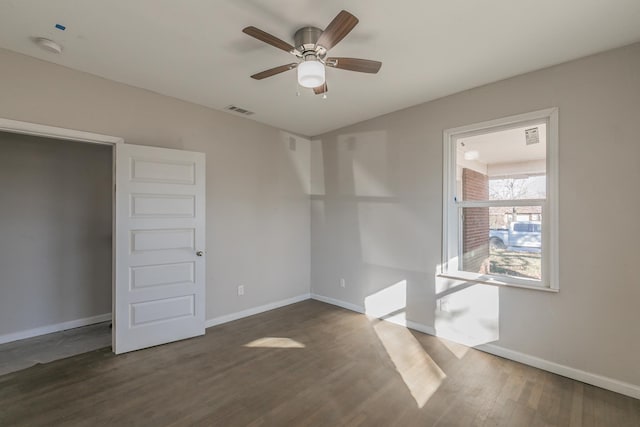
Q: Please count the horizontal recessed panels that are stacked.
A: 5